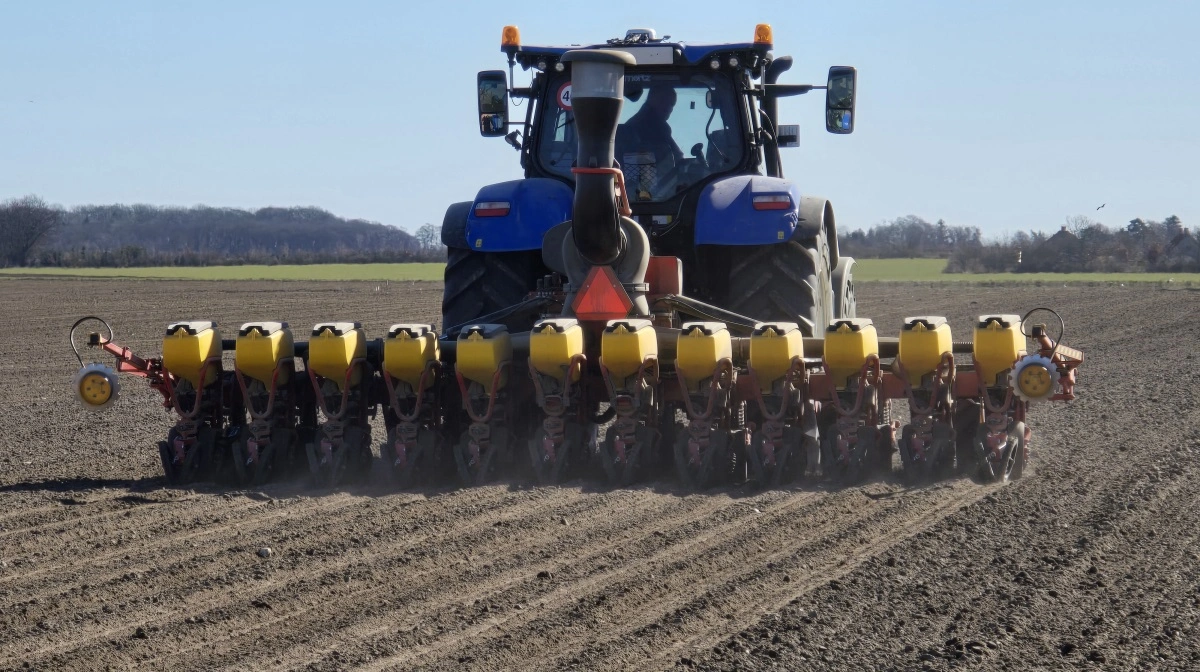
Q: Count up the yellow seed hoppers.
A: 12